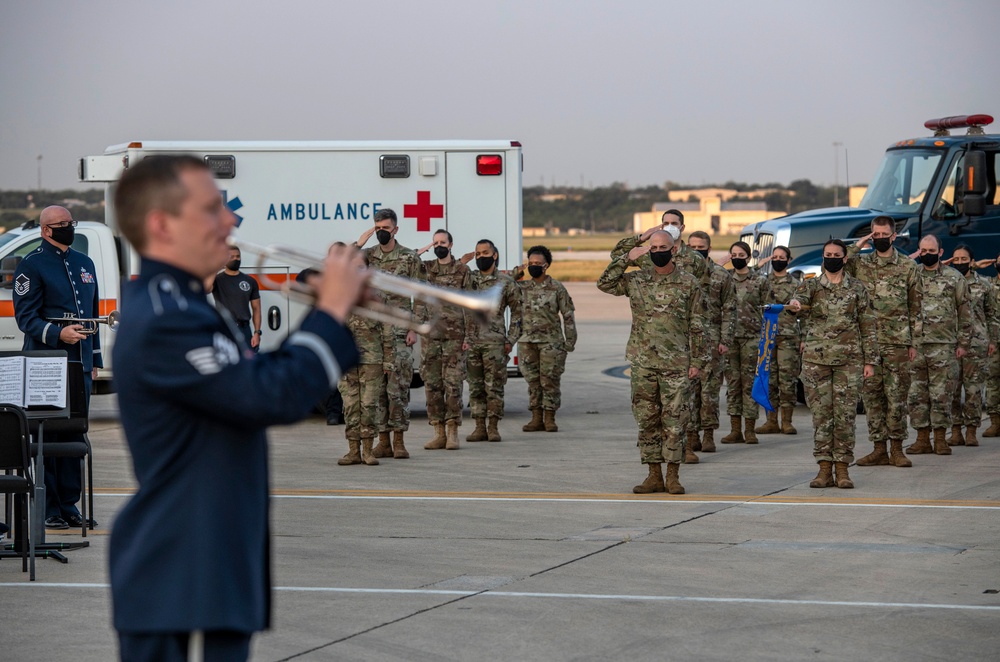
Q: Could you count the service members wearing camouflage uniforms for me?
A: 15